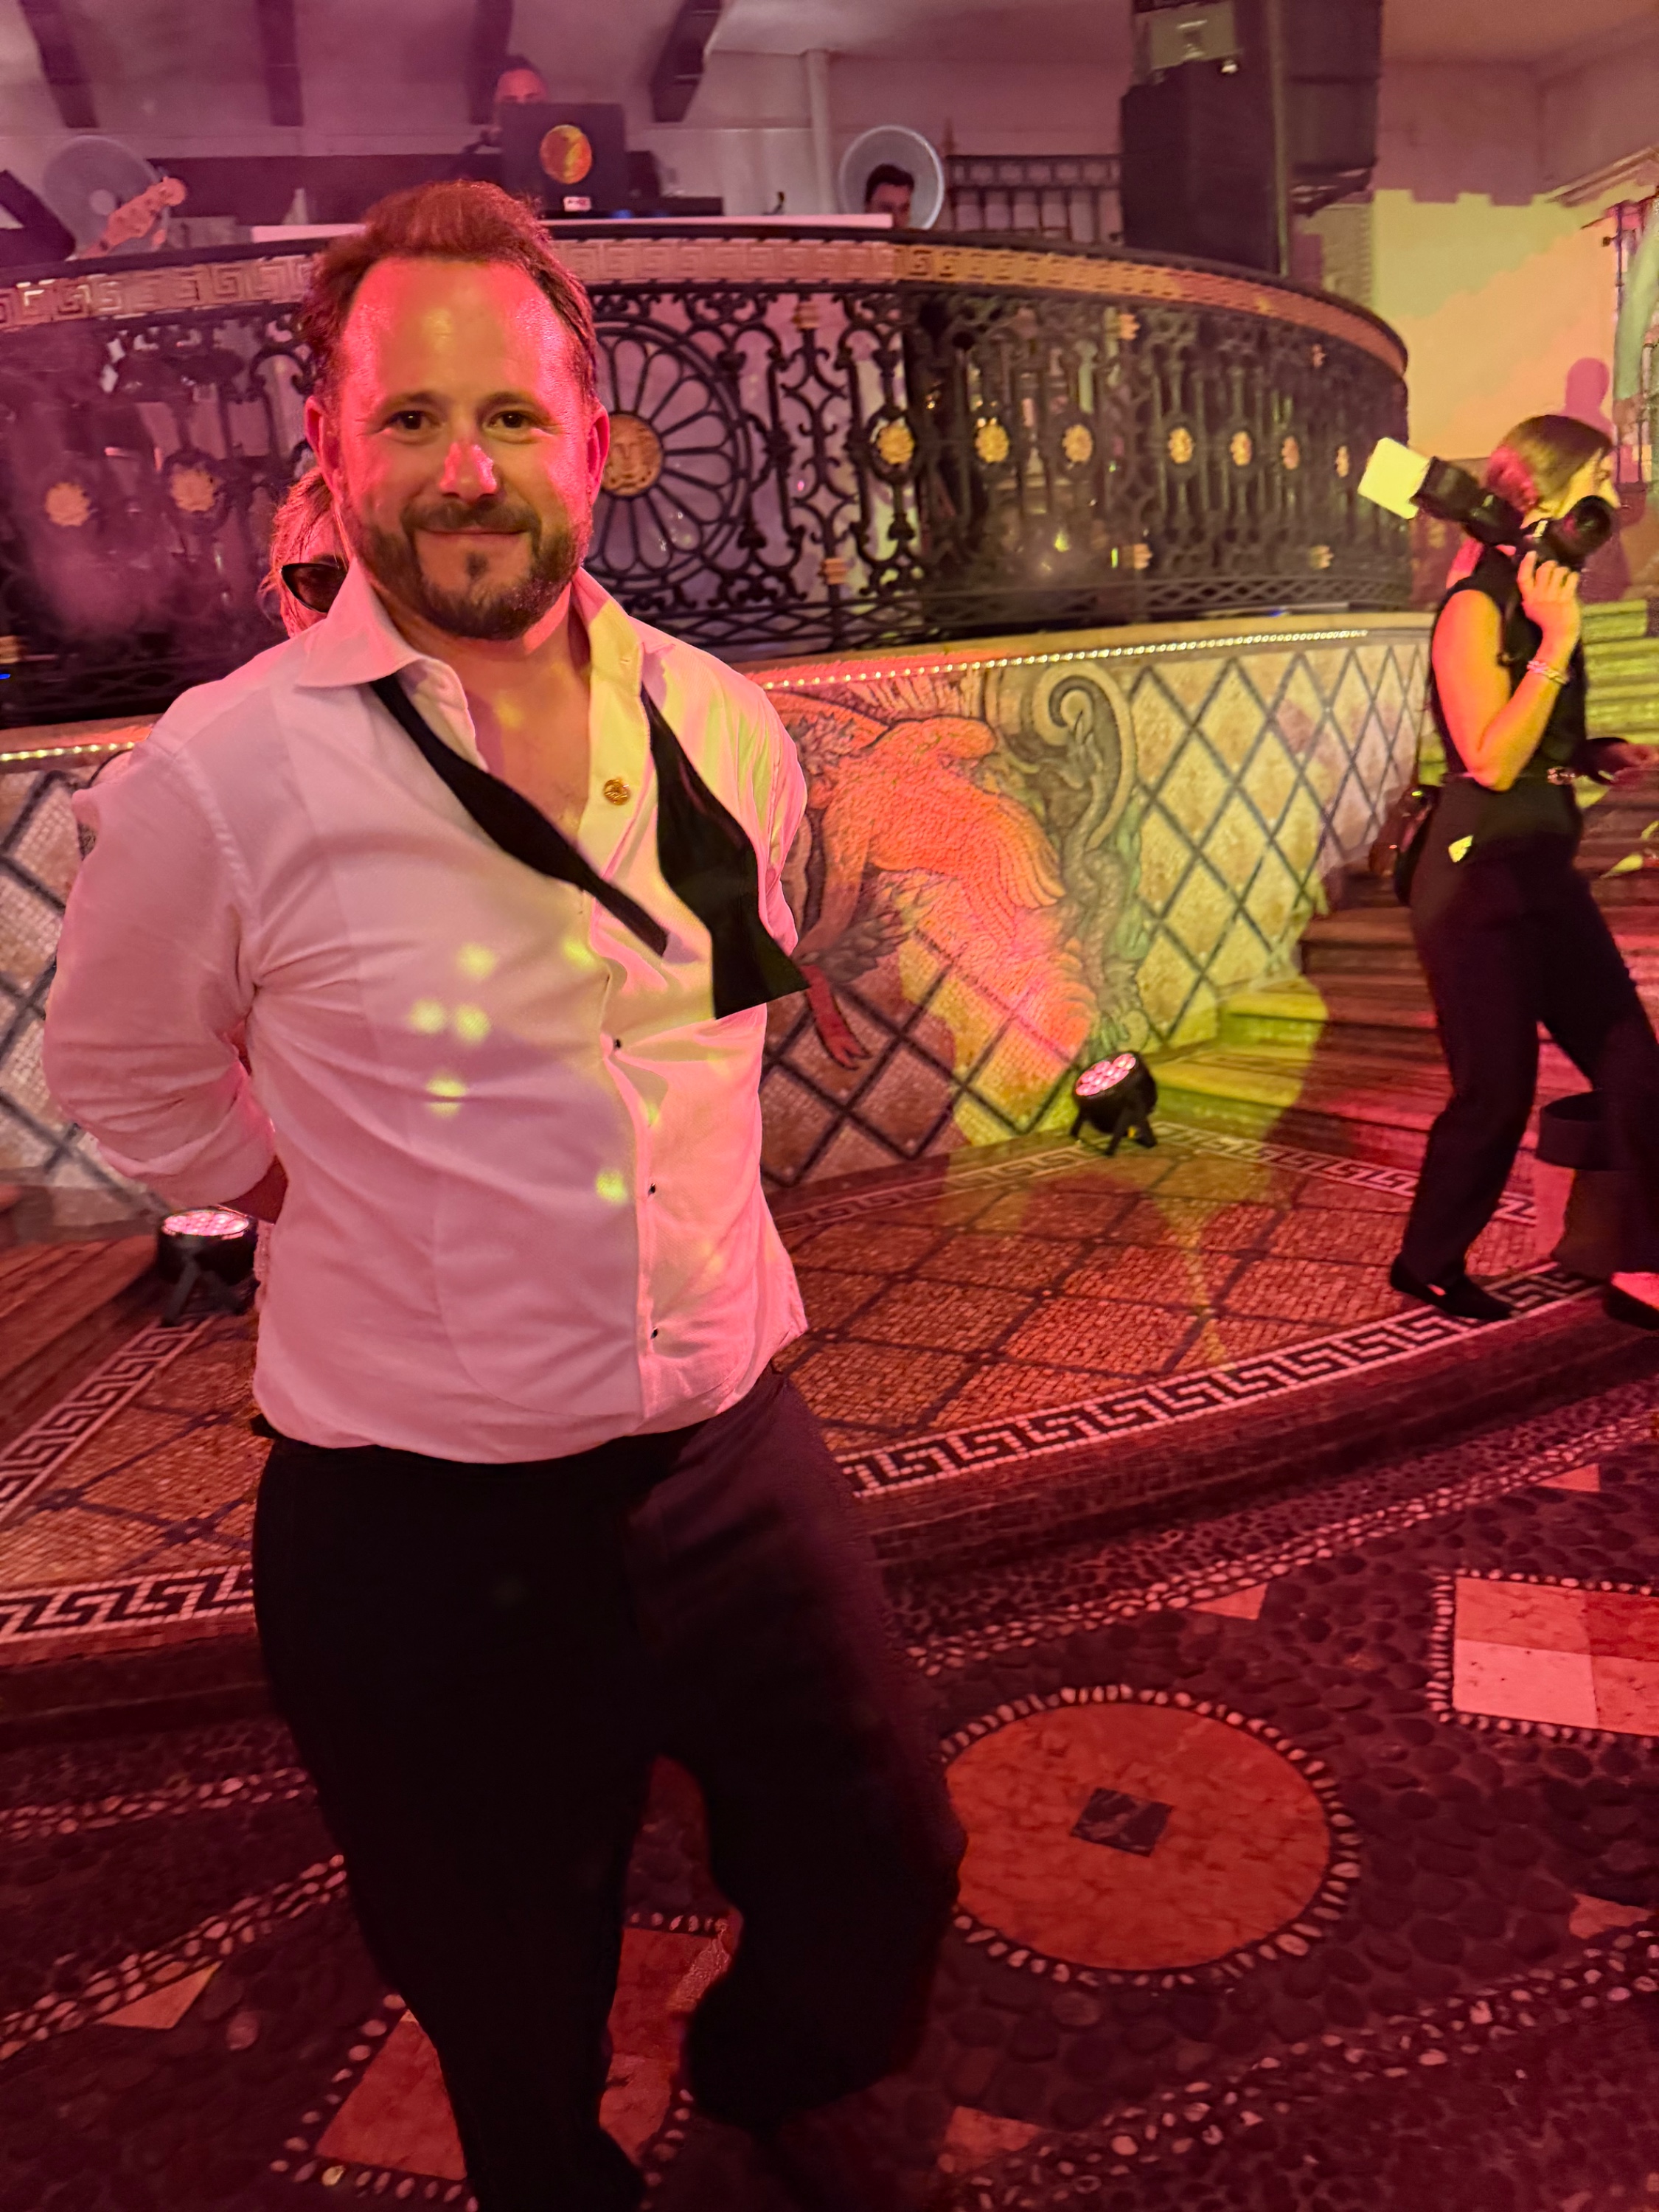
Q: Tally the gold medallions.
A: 10